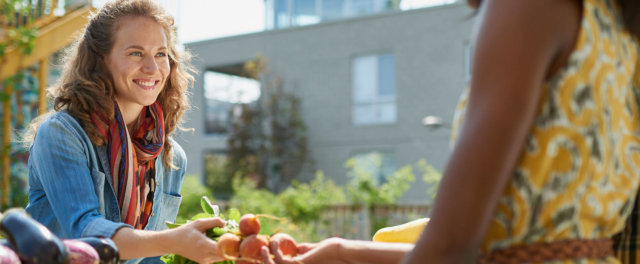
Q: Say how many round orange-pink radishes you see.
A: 4